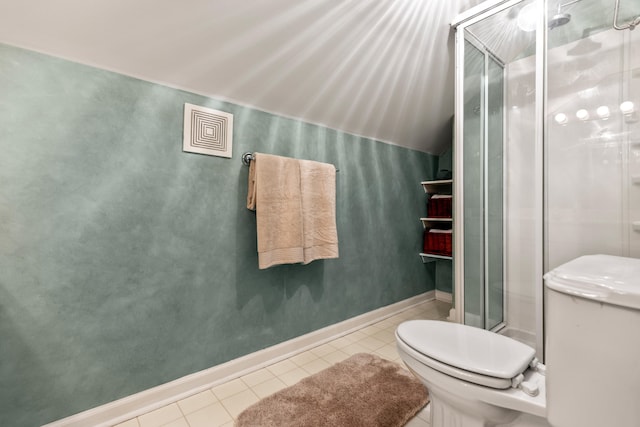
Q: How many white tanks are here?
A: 1